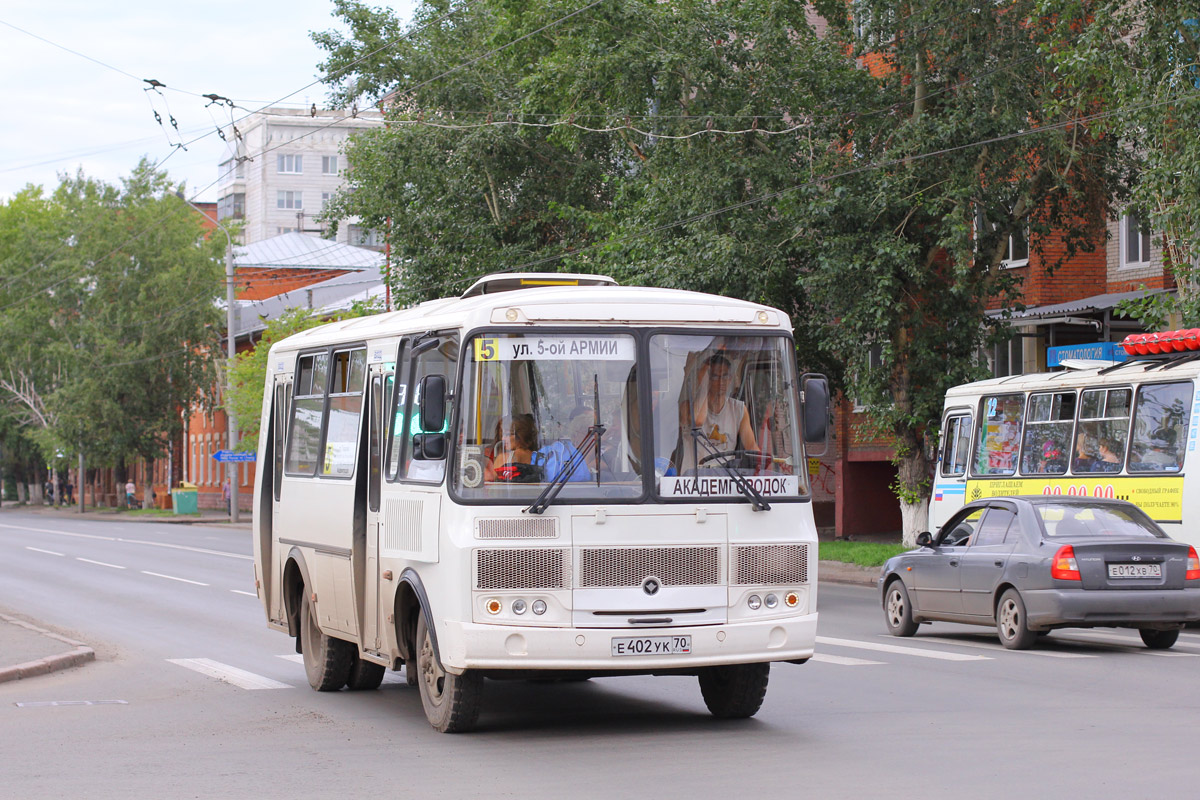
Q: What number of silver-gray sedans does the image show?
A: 1